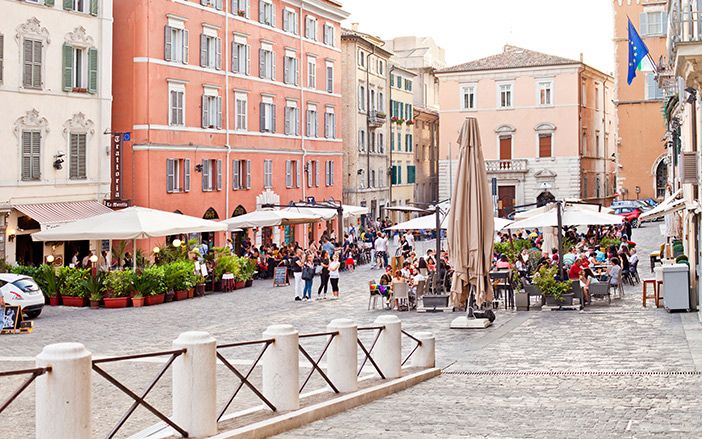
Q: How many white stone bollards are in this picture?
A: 6